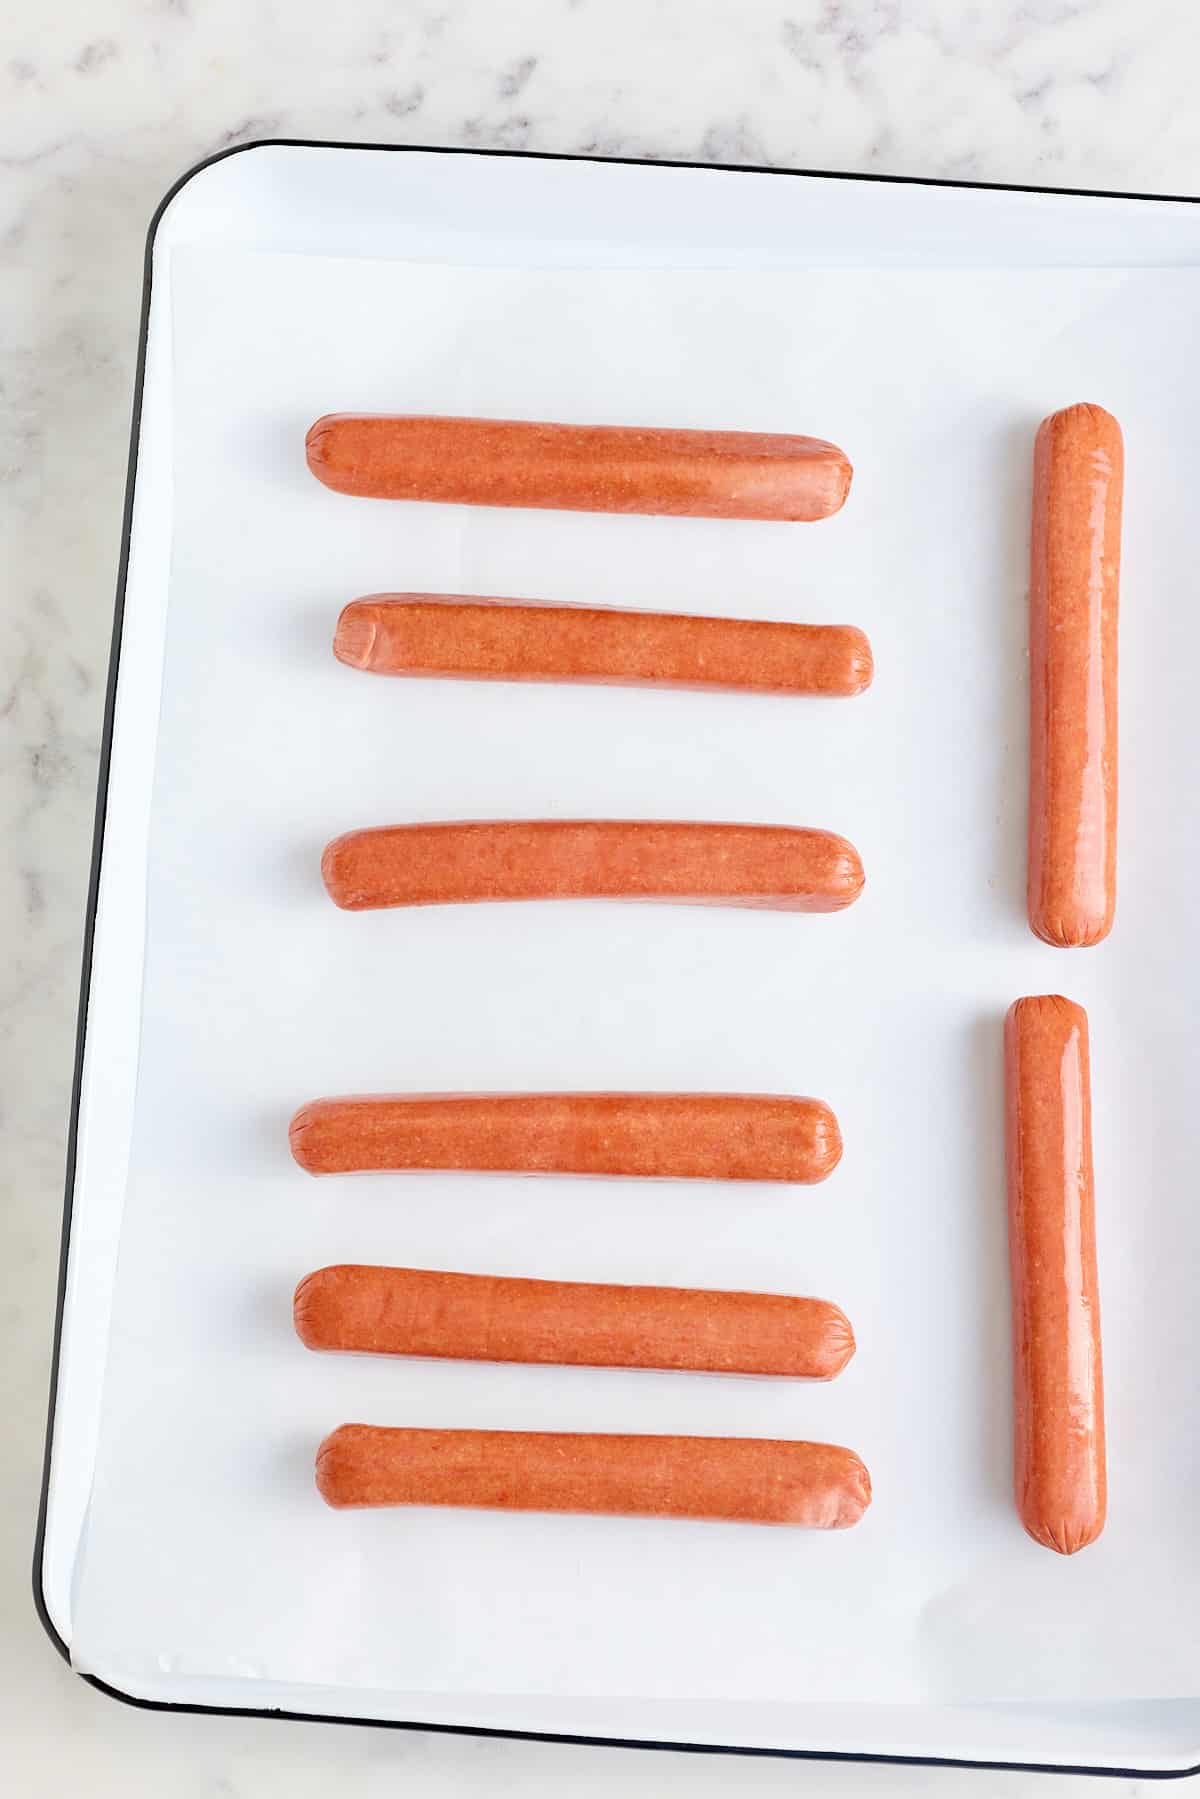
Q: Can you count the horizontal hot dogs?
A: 6